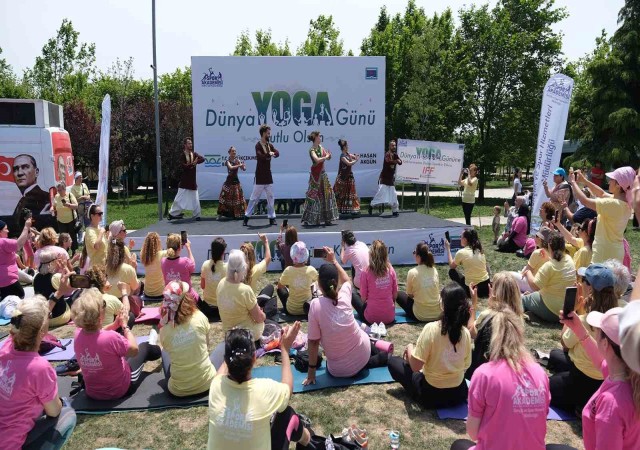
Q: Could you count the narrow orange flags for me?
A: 0